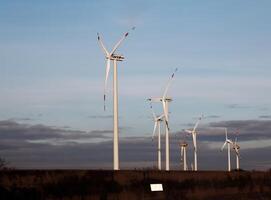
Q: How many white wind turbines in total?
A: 7